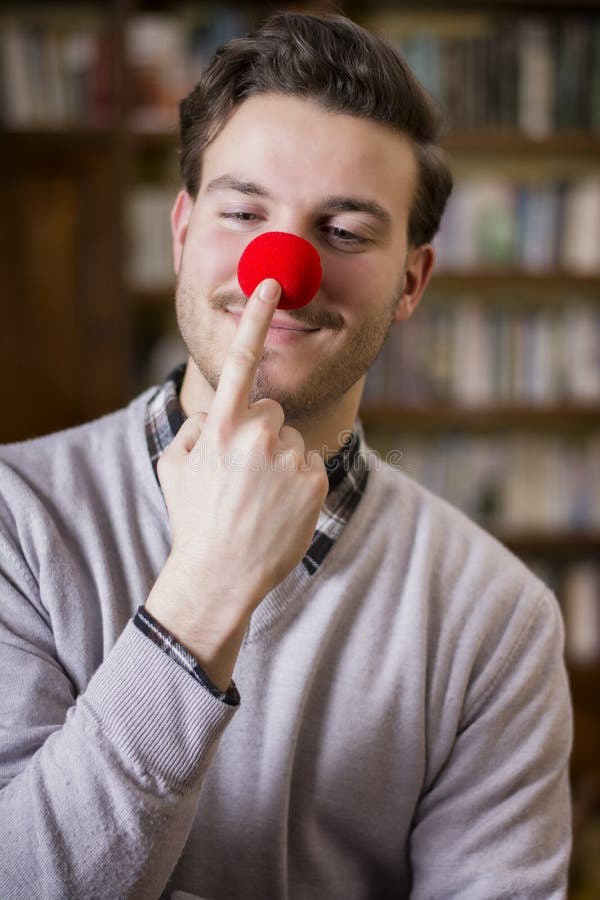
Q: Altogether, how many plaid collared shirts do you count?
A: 1